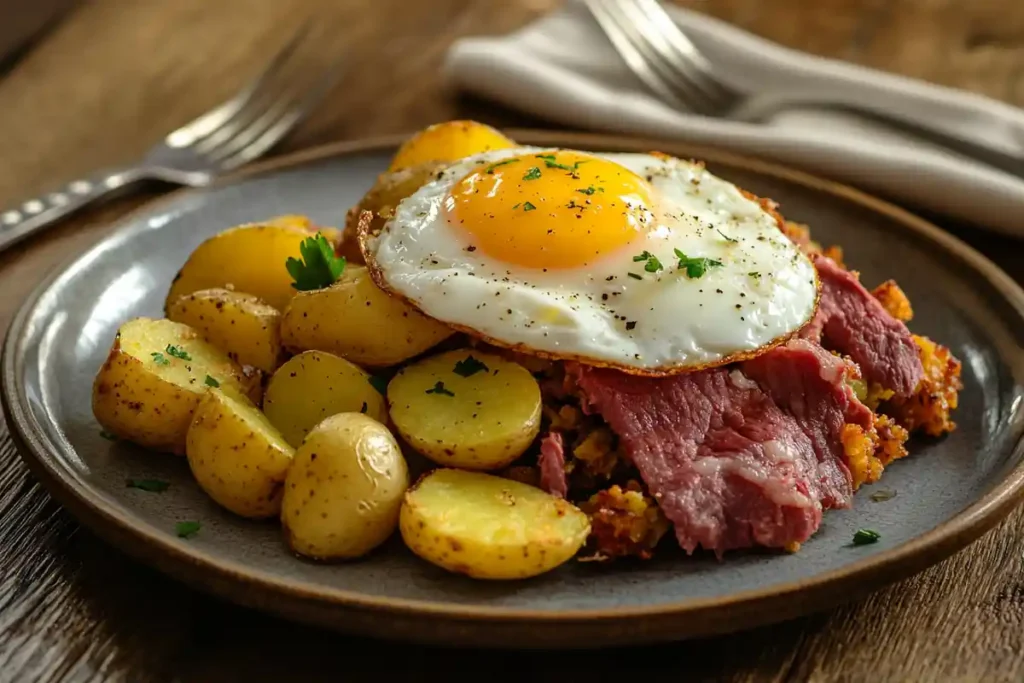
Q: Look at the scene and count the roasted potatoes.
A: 11